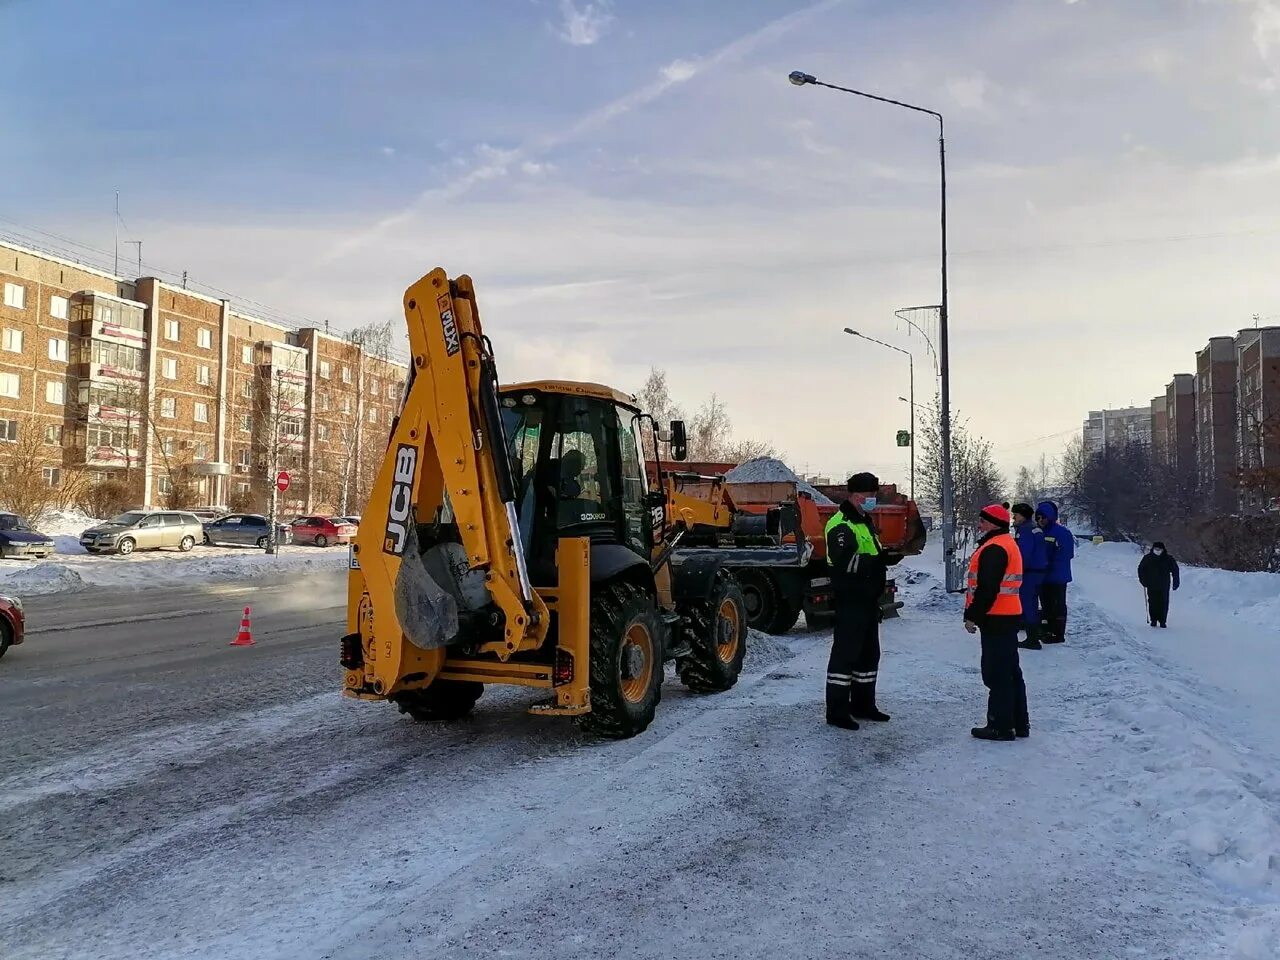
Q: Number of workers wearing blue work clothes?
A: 2